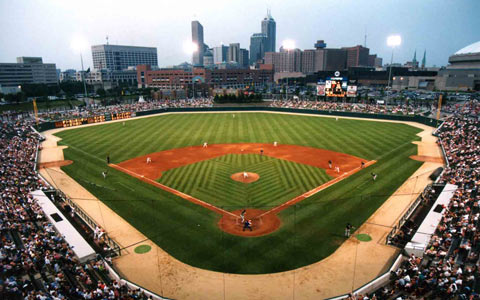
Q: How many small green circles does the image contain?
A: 2